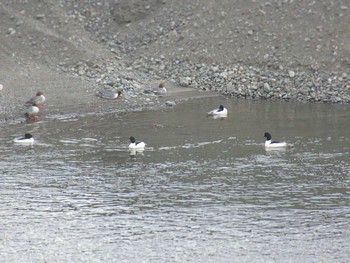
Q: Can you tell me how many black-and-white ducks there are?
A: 4